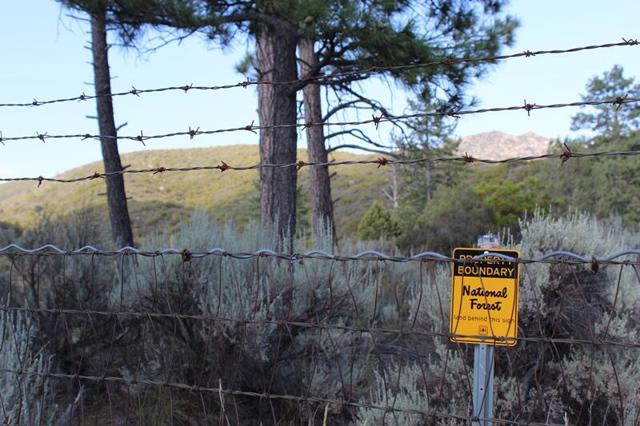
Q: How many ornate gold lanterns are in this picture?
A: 0